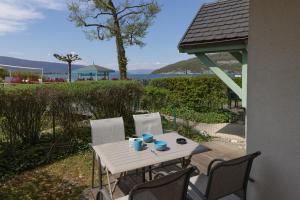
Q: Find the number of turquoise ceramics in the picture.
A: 3